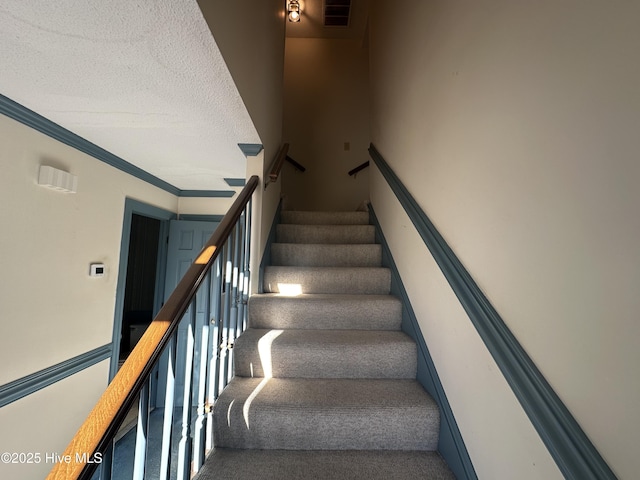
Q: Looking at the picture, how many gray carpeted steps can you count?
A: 8